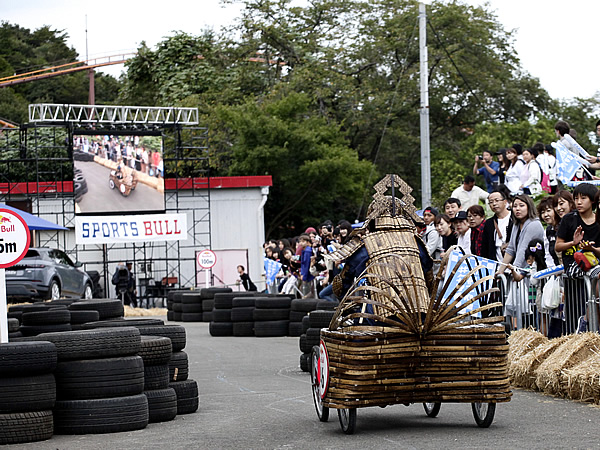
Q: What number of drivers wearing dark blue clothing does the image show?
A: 1